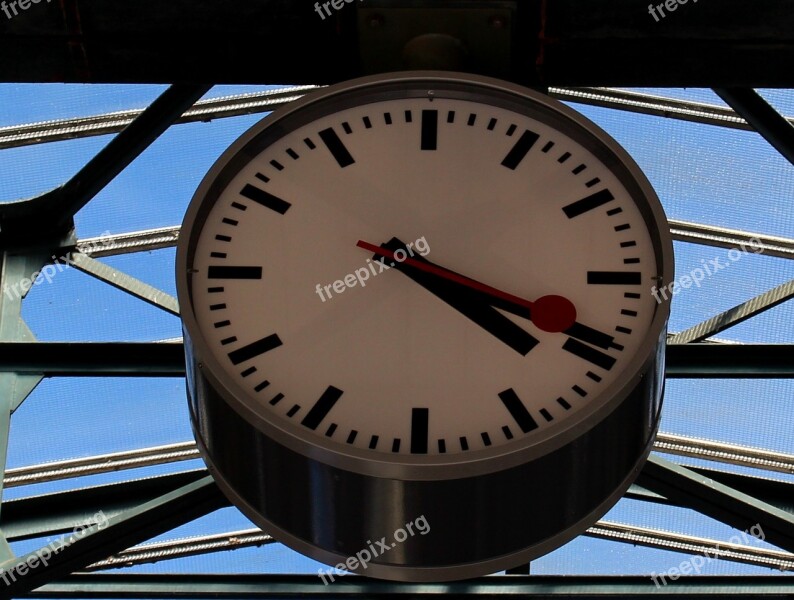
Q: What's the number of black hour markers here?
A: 12